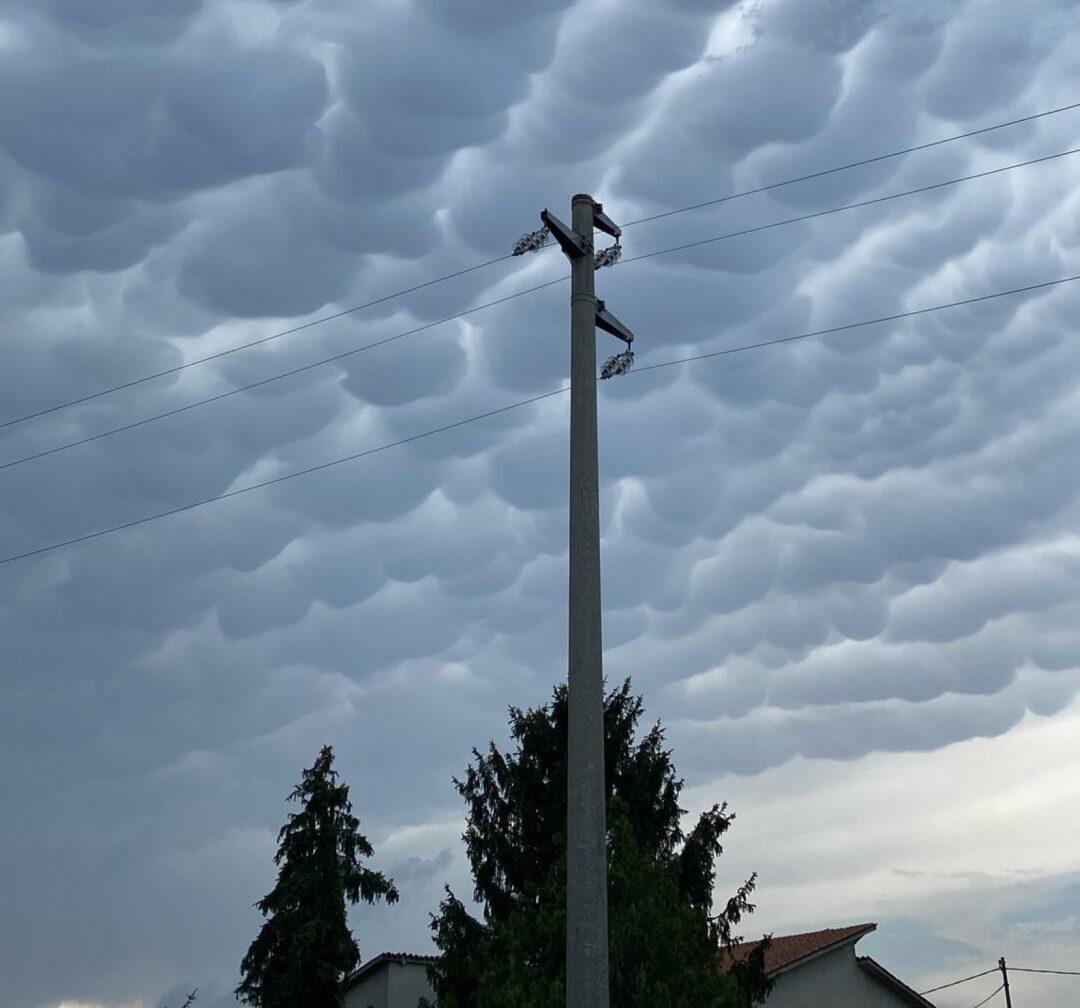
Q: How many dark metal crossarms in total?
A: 3